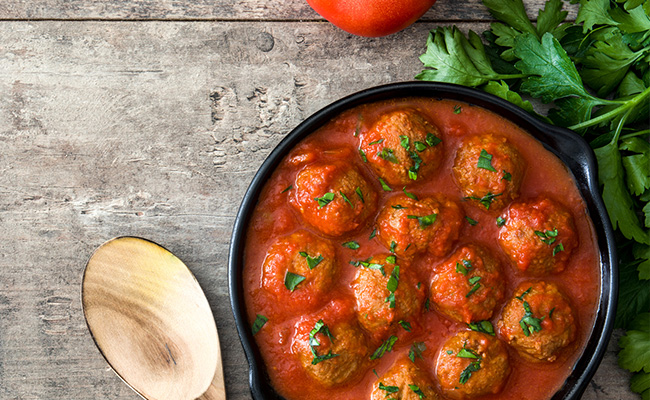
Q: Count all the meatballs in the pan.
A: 12